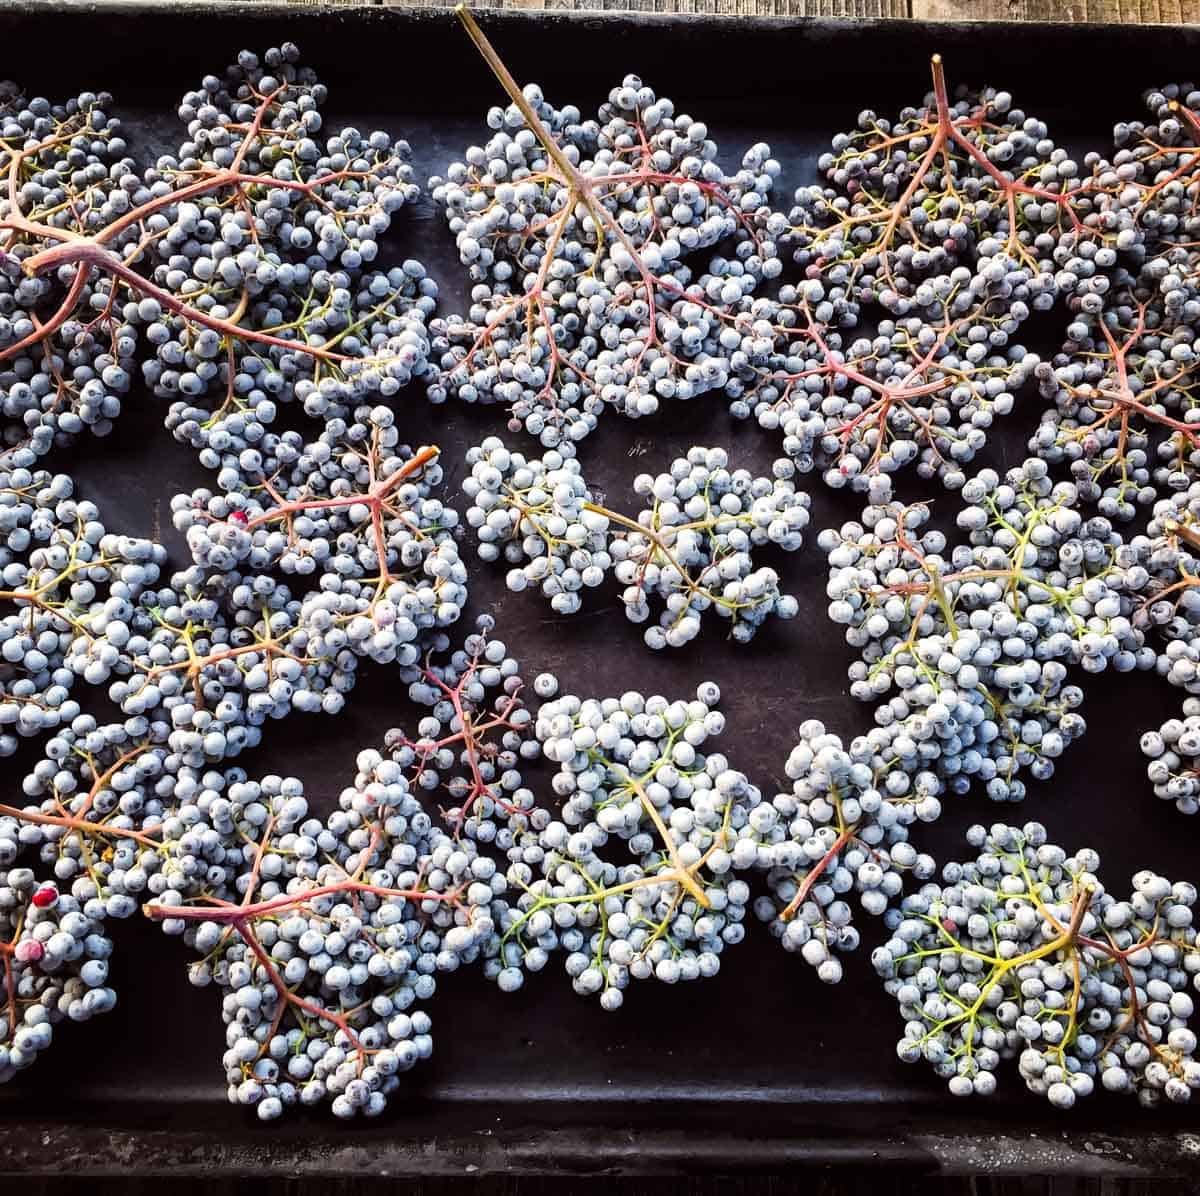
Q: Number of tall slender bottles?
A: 0